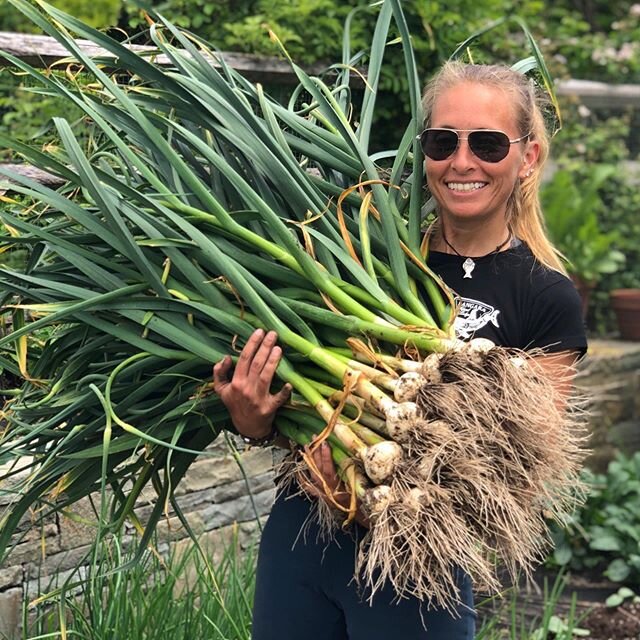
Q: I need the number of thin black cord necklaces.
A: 1